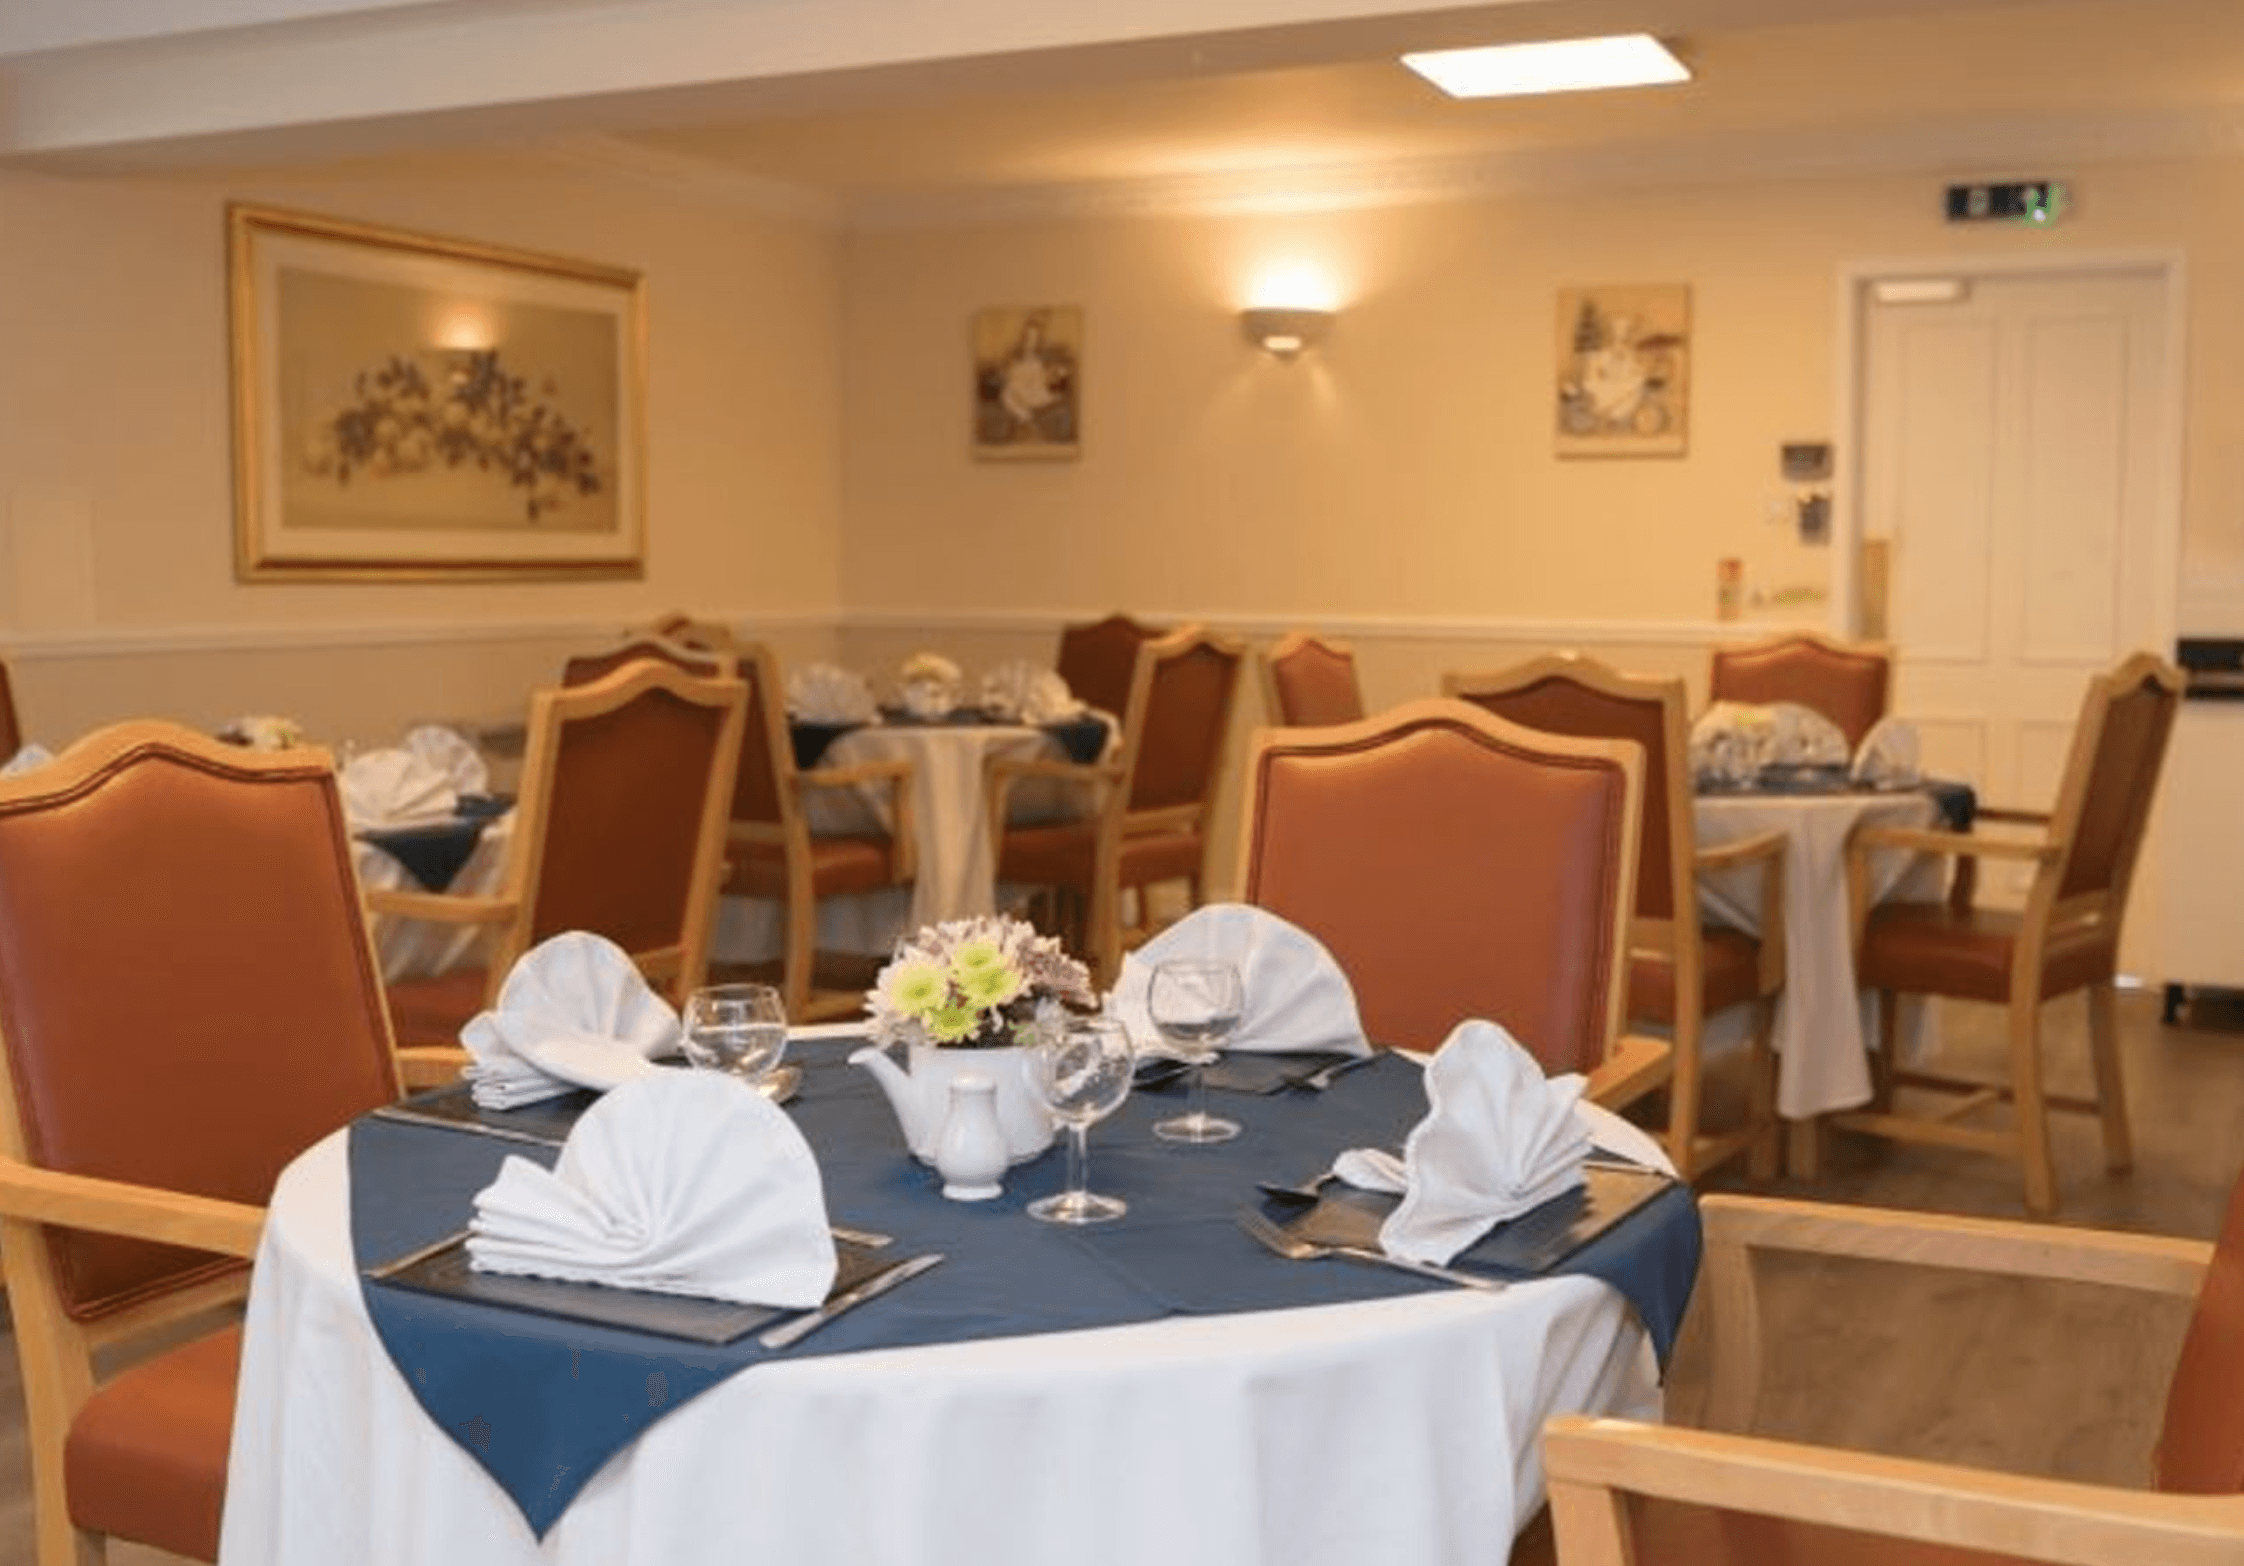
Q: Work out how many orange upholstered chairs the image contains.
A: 14